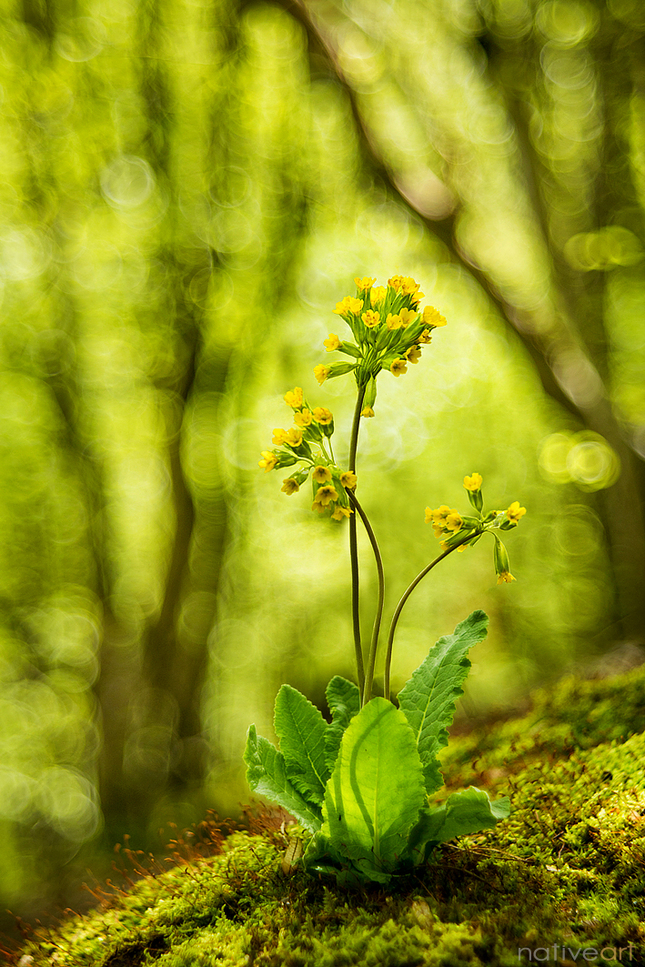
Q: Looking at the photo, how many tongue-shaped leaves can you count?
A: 6